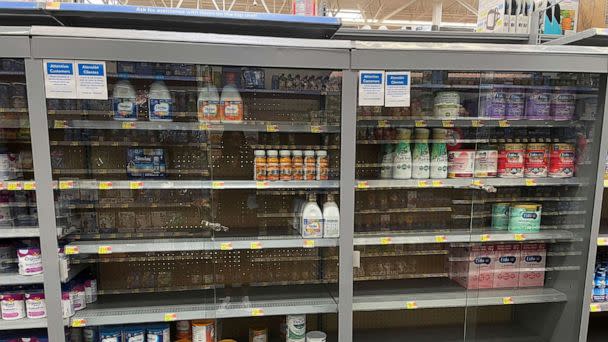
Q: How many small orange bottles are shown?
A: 6